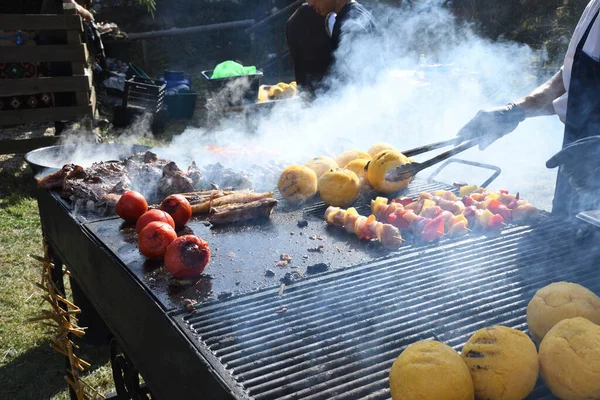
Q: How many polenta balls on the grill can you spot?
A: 11